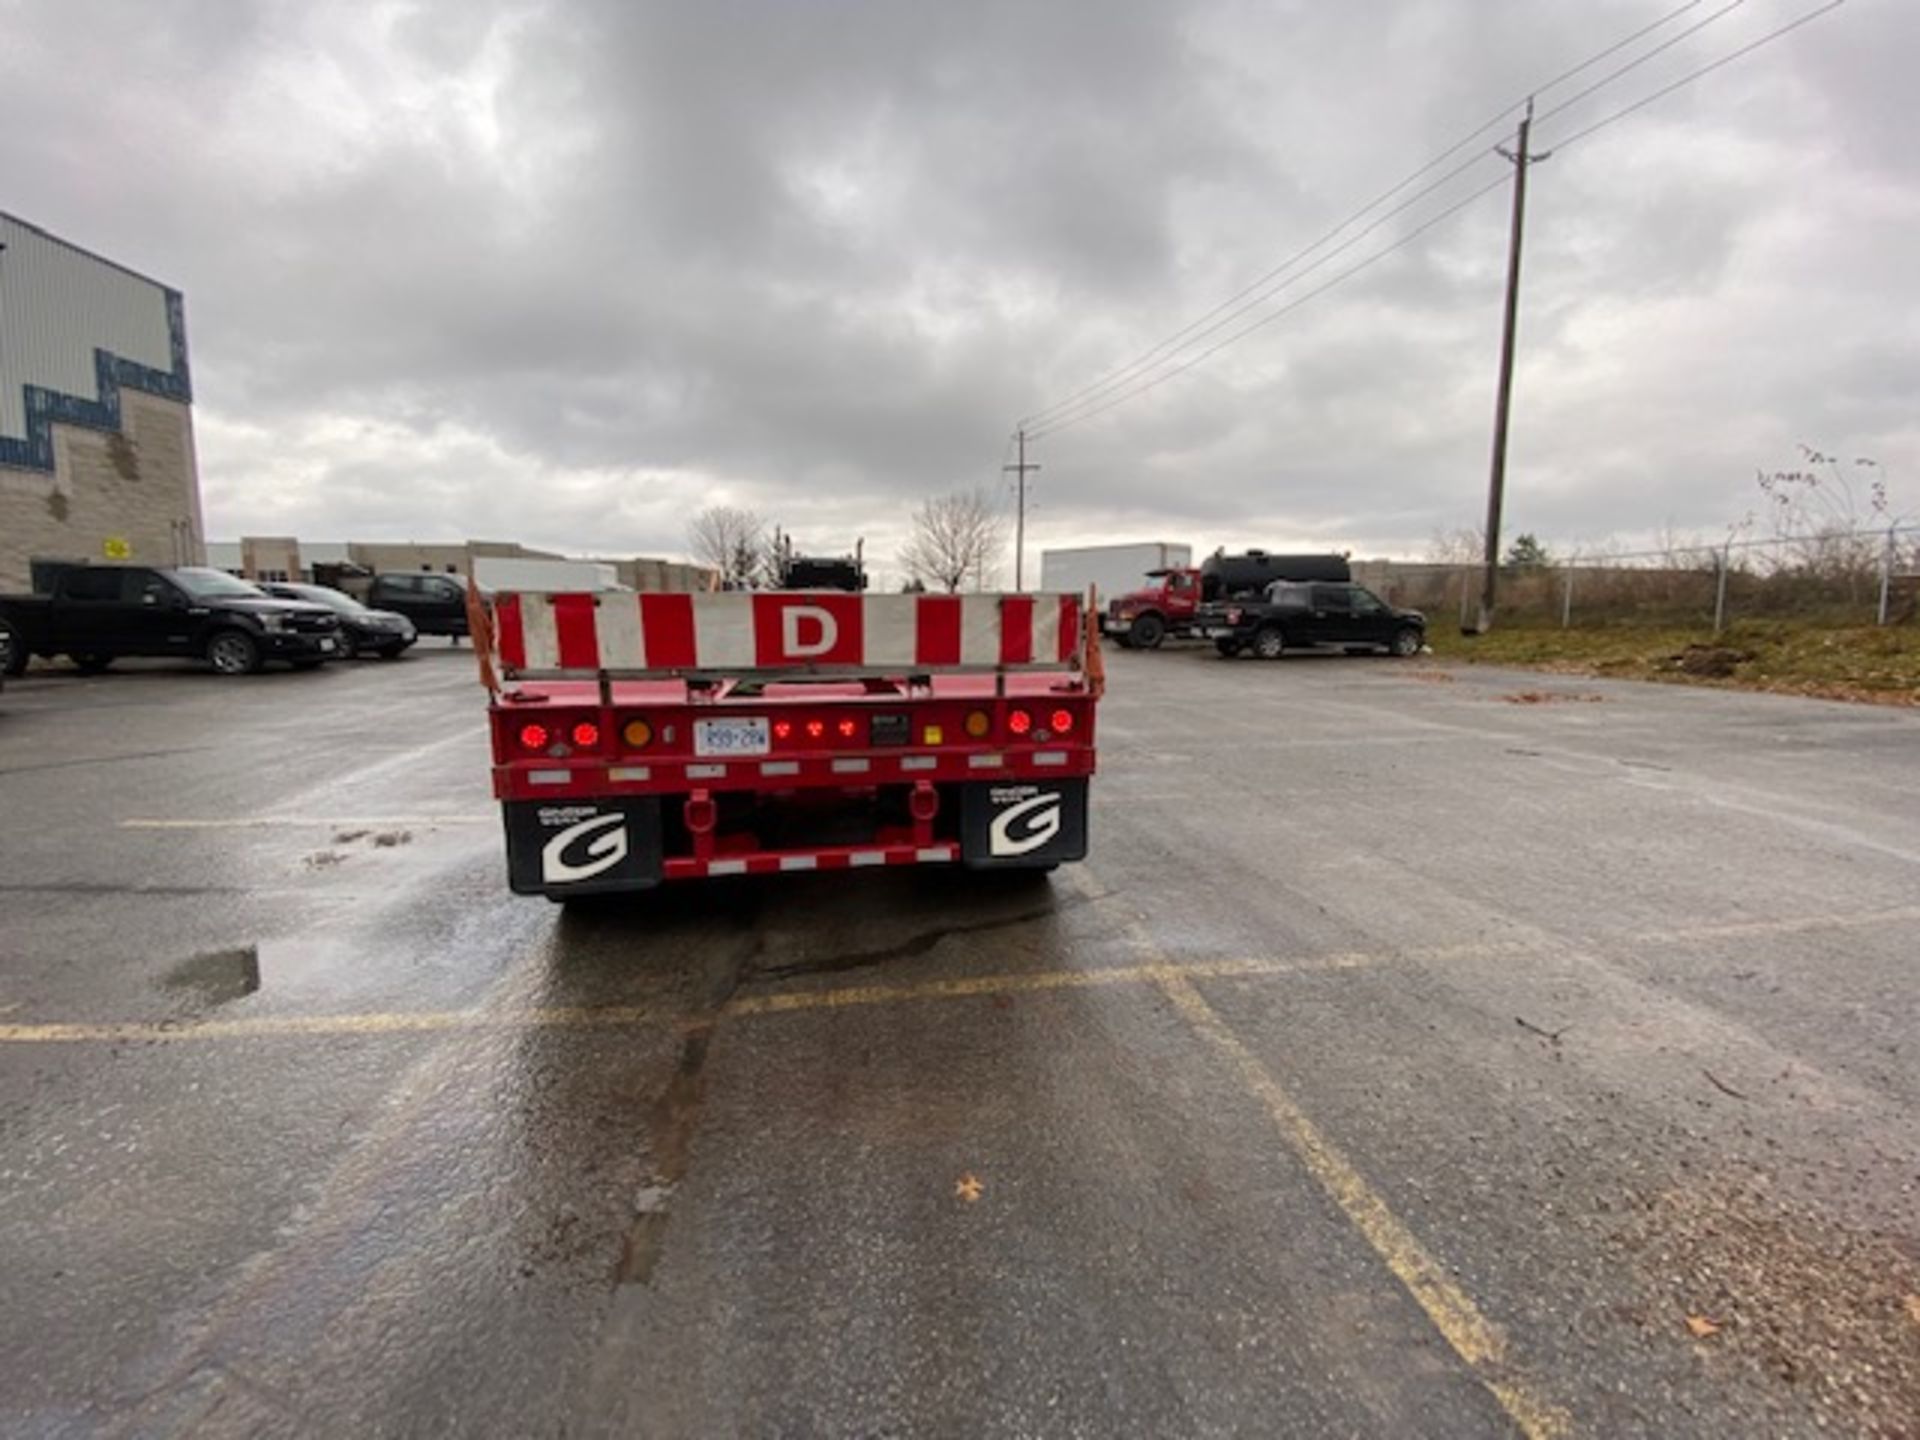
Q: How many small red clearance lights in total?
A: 3